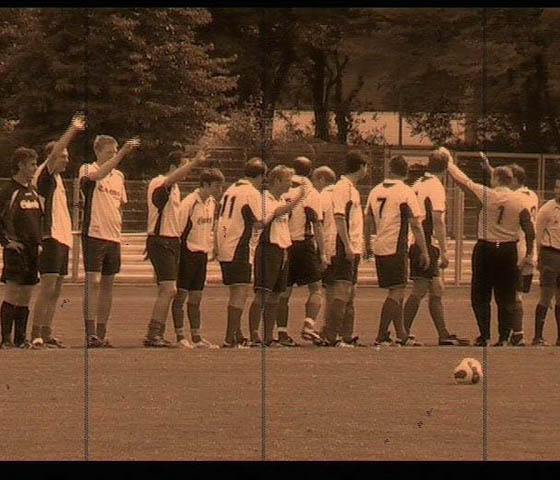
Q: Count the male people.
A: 15